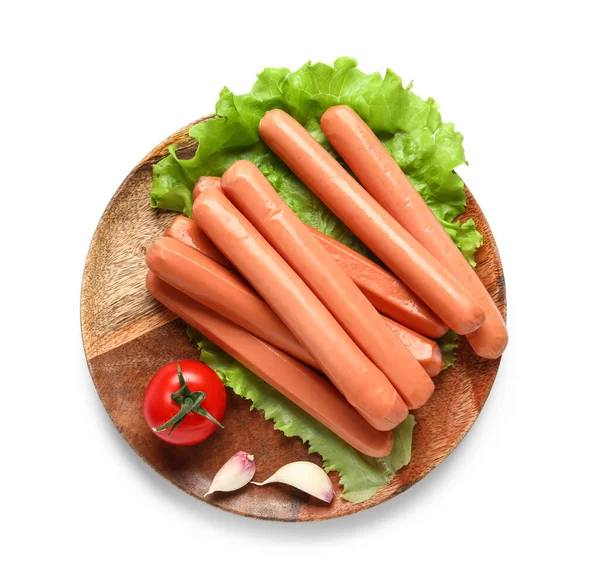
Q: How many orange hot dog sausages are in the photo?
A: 8